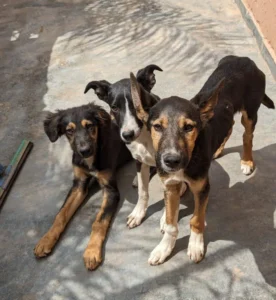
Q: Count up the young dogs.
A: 3